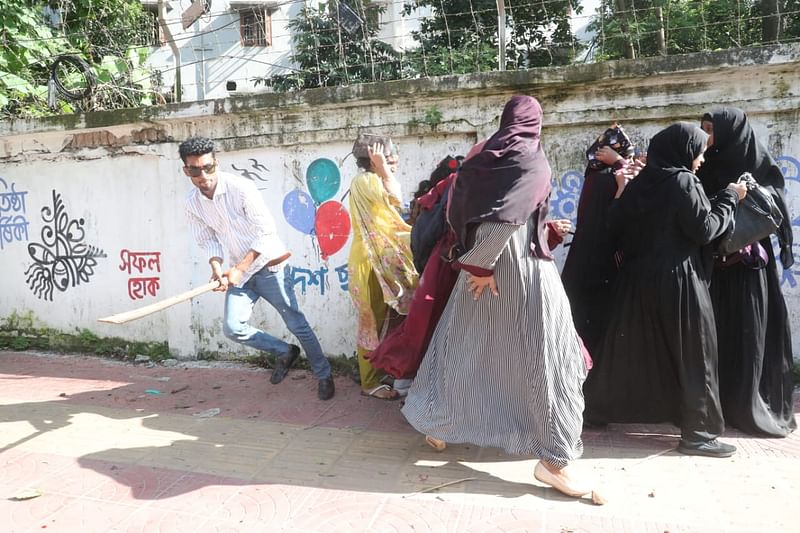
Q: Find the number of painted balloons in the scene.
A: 3